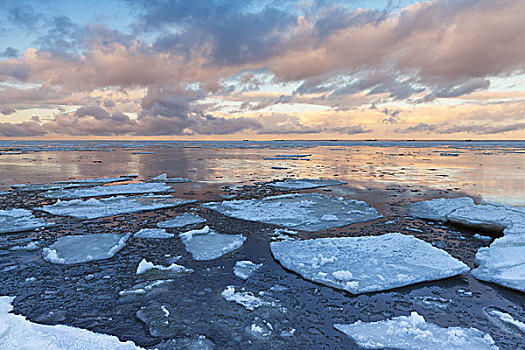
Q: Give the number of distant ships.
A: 6